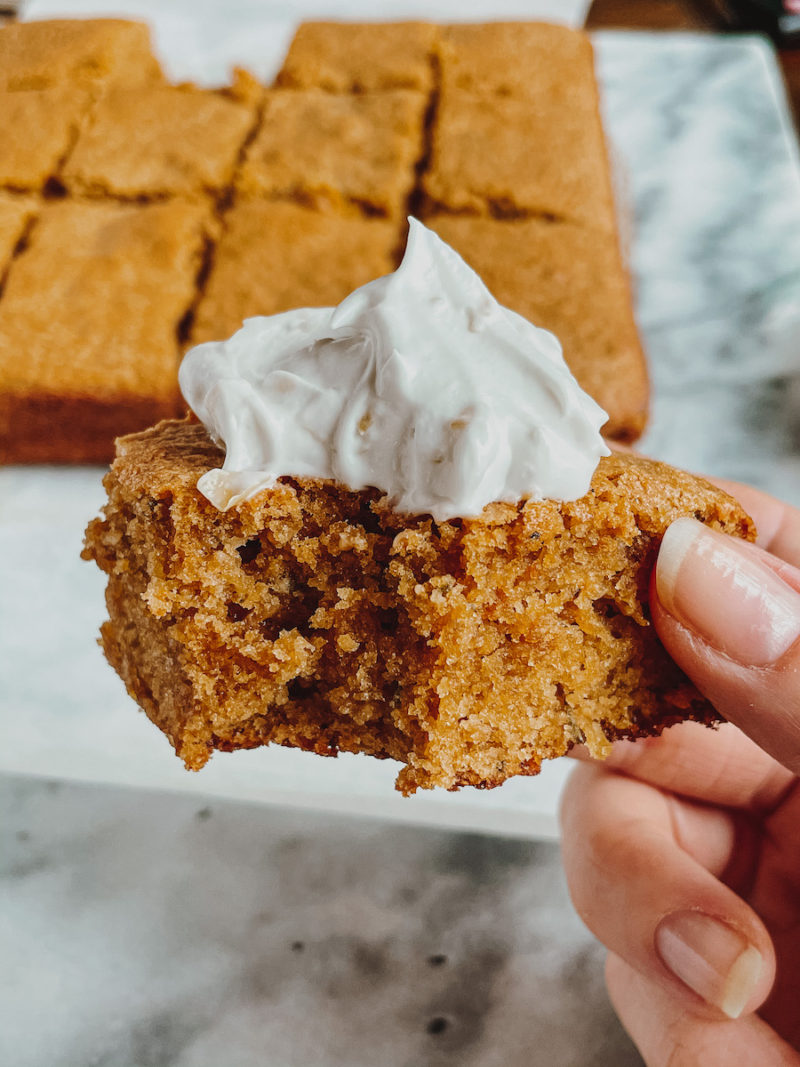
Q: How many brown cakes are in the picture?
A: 12